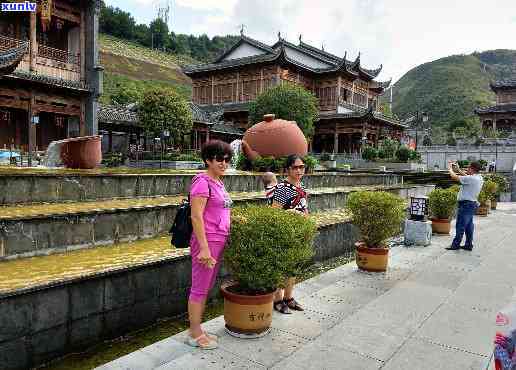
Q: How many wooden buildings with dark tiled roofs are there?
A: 3